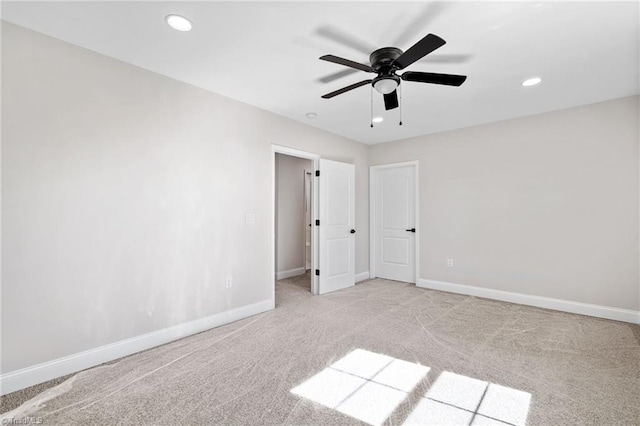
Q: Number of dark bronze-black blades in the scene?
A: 5